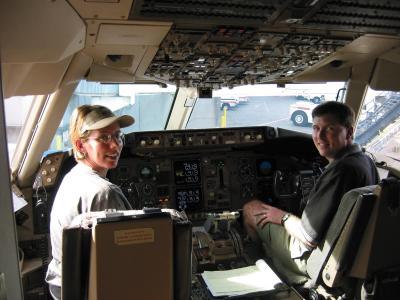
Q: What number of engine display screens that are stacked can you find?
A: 2